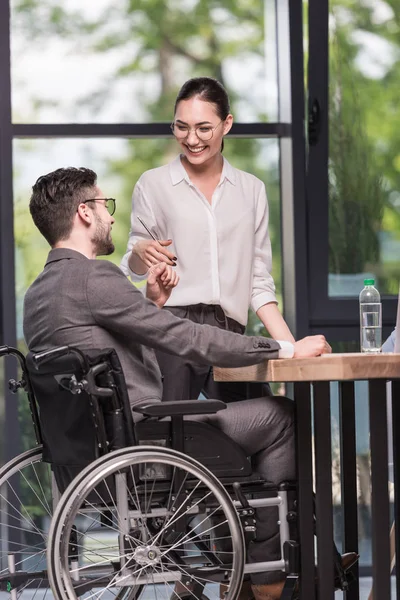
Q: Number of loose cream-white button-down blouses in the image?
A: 1